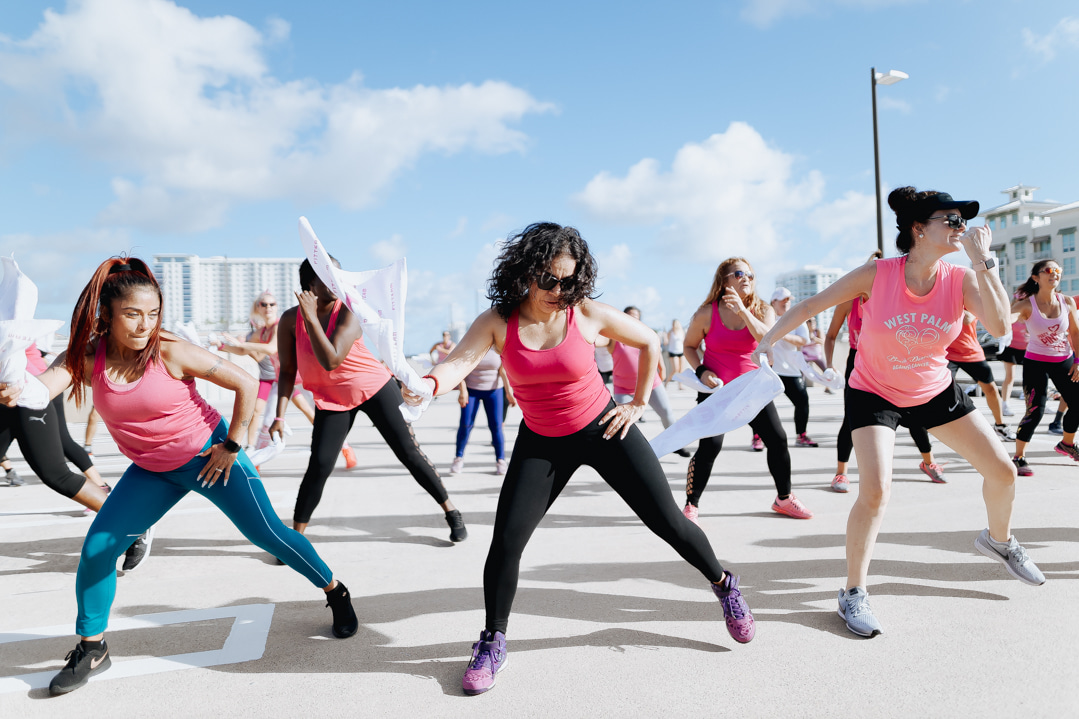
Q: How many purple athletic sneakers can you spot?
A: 2